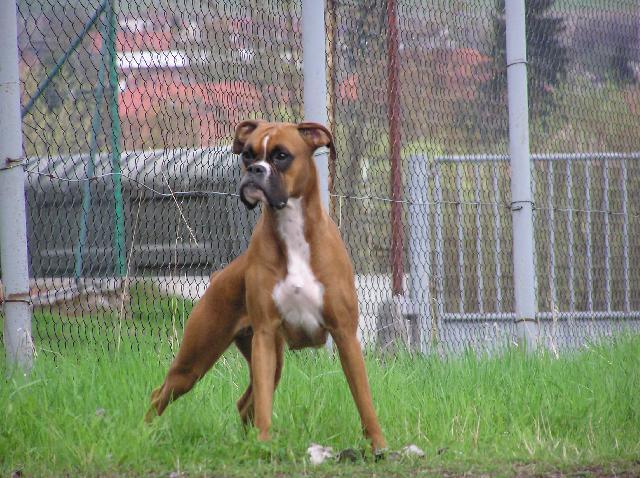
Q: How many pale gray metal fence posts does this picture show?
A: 3